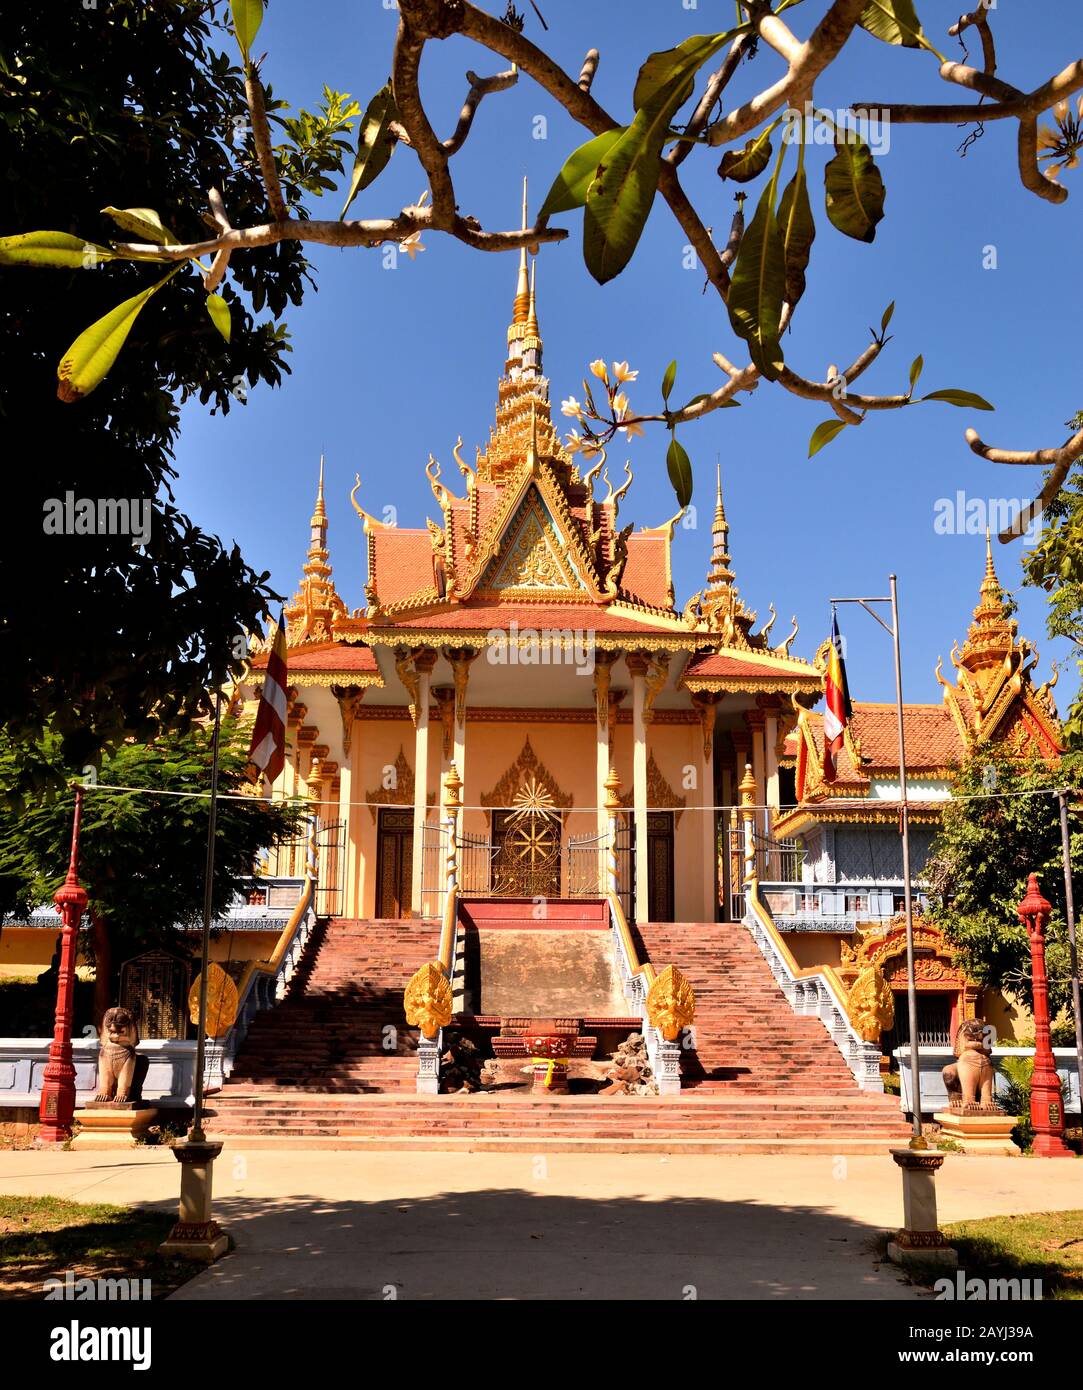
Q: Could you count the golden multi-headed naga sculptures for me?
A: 4